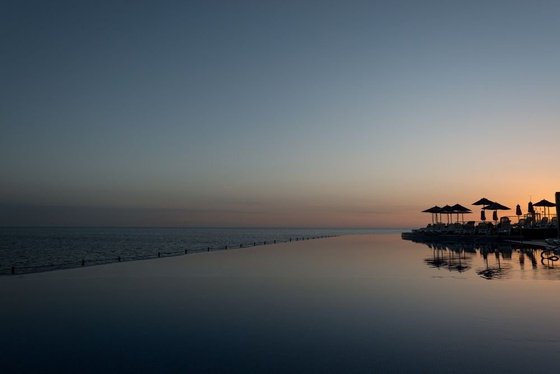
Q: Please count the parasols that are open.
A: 6